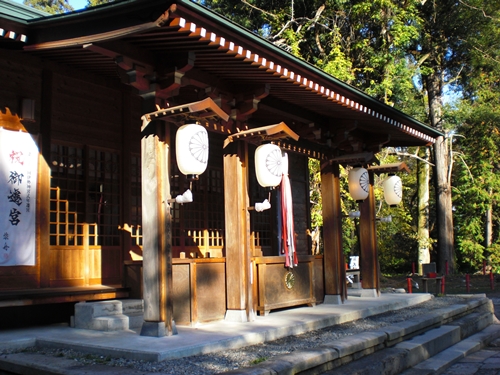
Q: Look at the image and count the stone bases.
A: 4